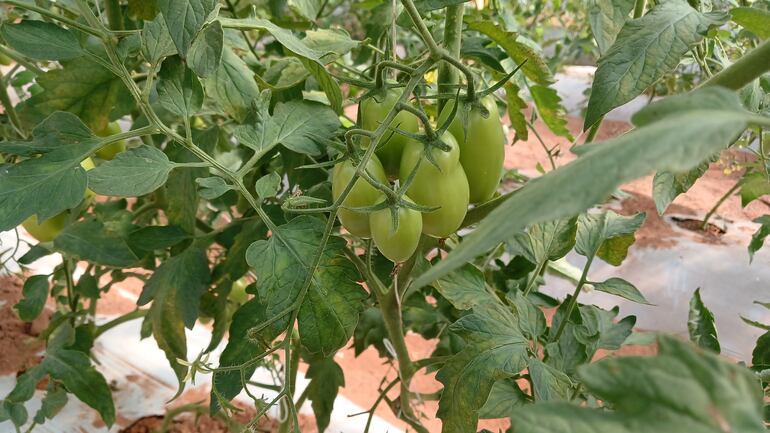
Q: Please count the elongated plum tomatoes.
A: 5